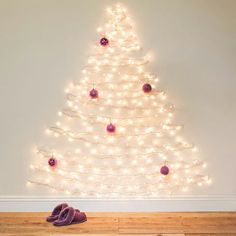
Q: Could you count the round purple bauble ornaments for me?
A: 6